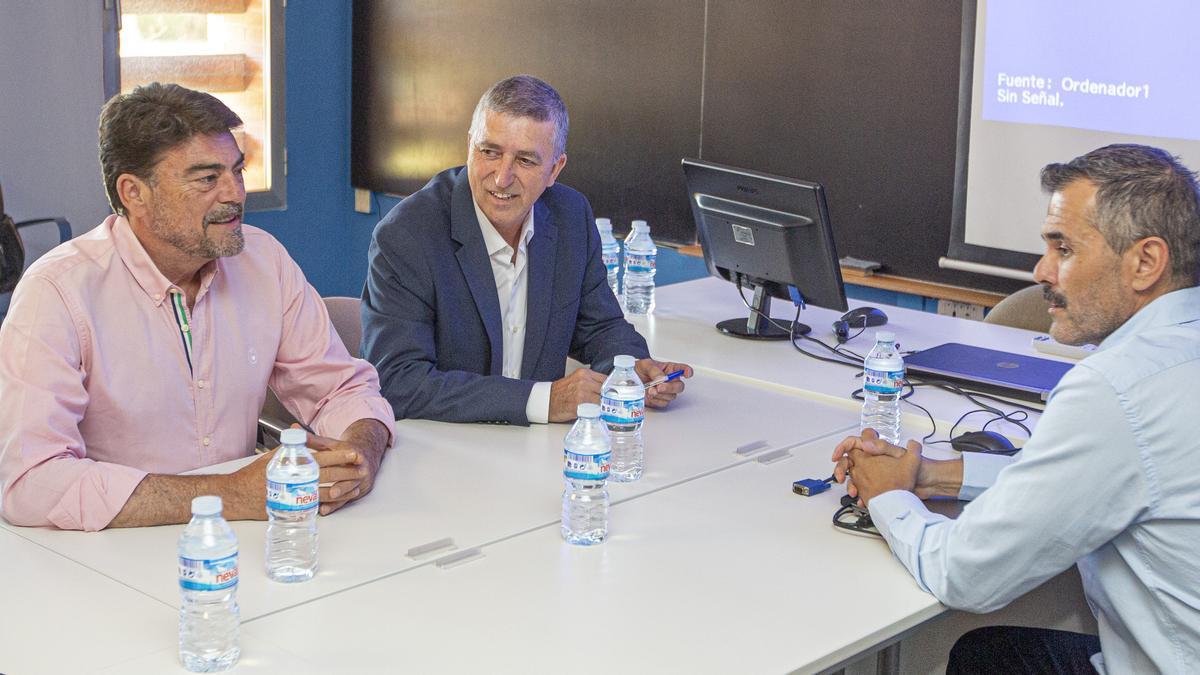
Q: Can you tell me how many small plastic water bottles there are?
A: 7